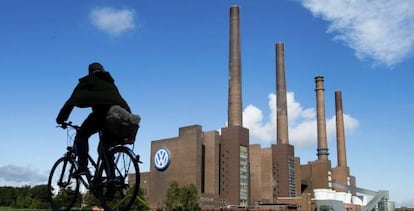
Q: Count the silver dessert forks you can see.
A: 0